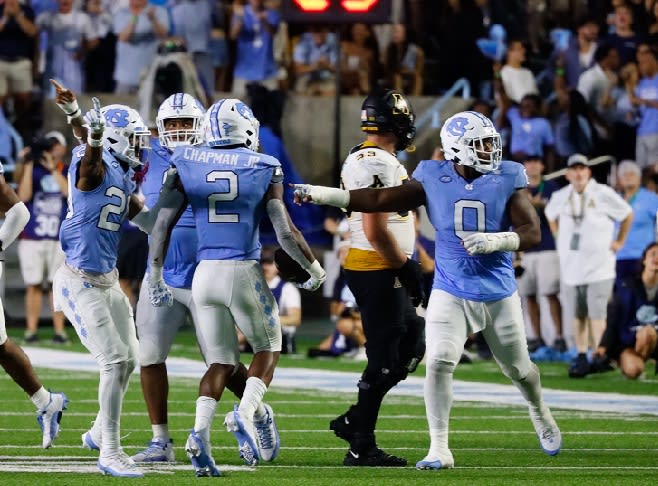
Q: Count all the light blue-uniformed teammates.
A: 4